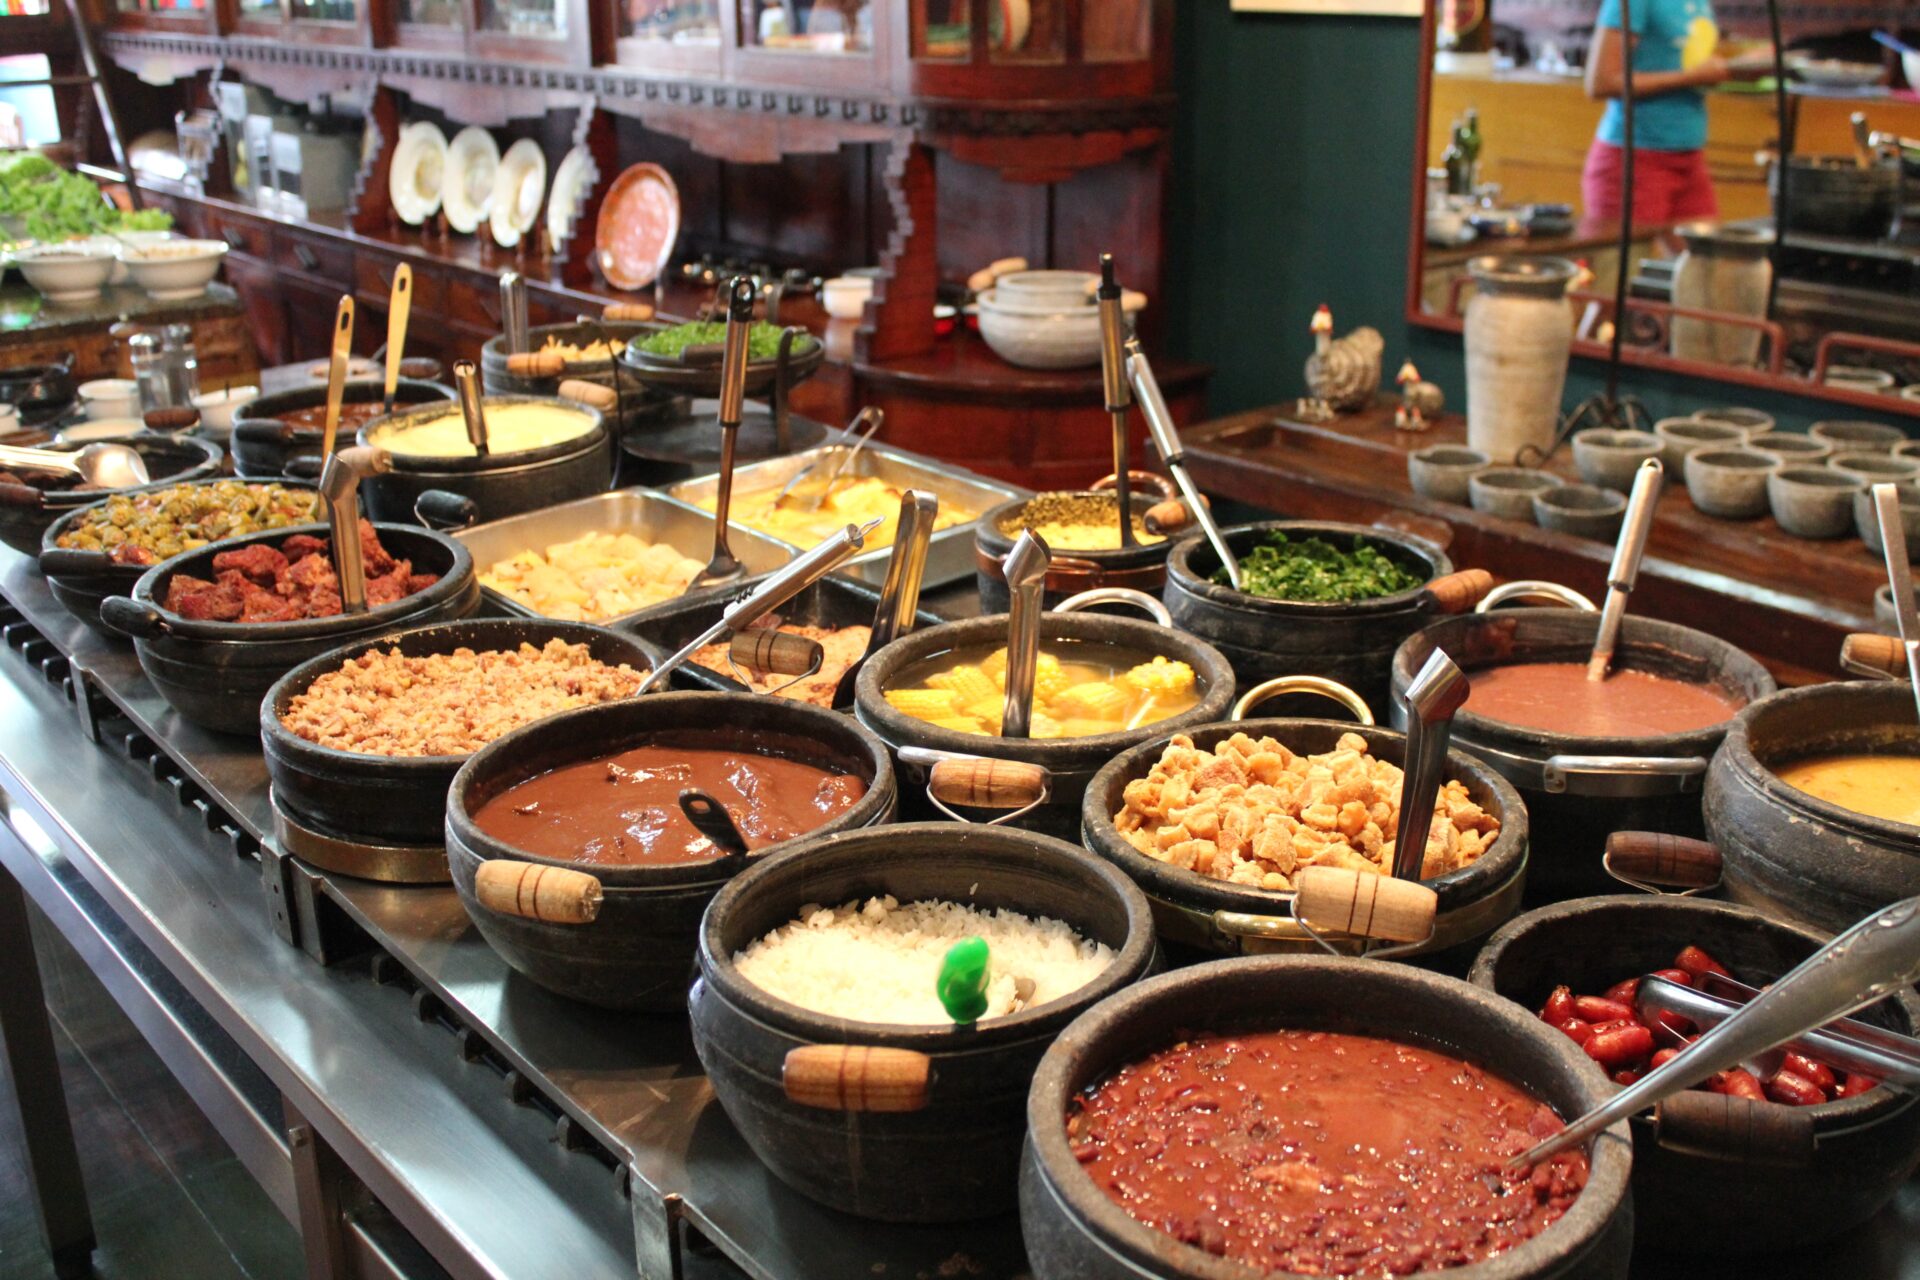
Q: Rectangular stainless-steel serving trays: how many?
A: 2